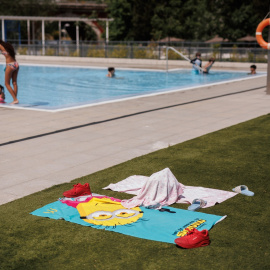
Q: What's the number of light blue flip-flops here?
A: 2